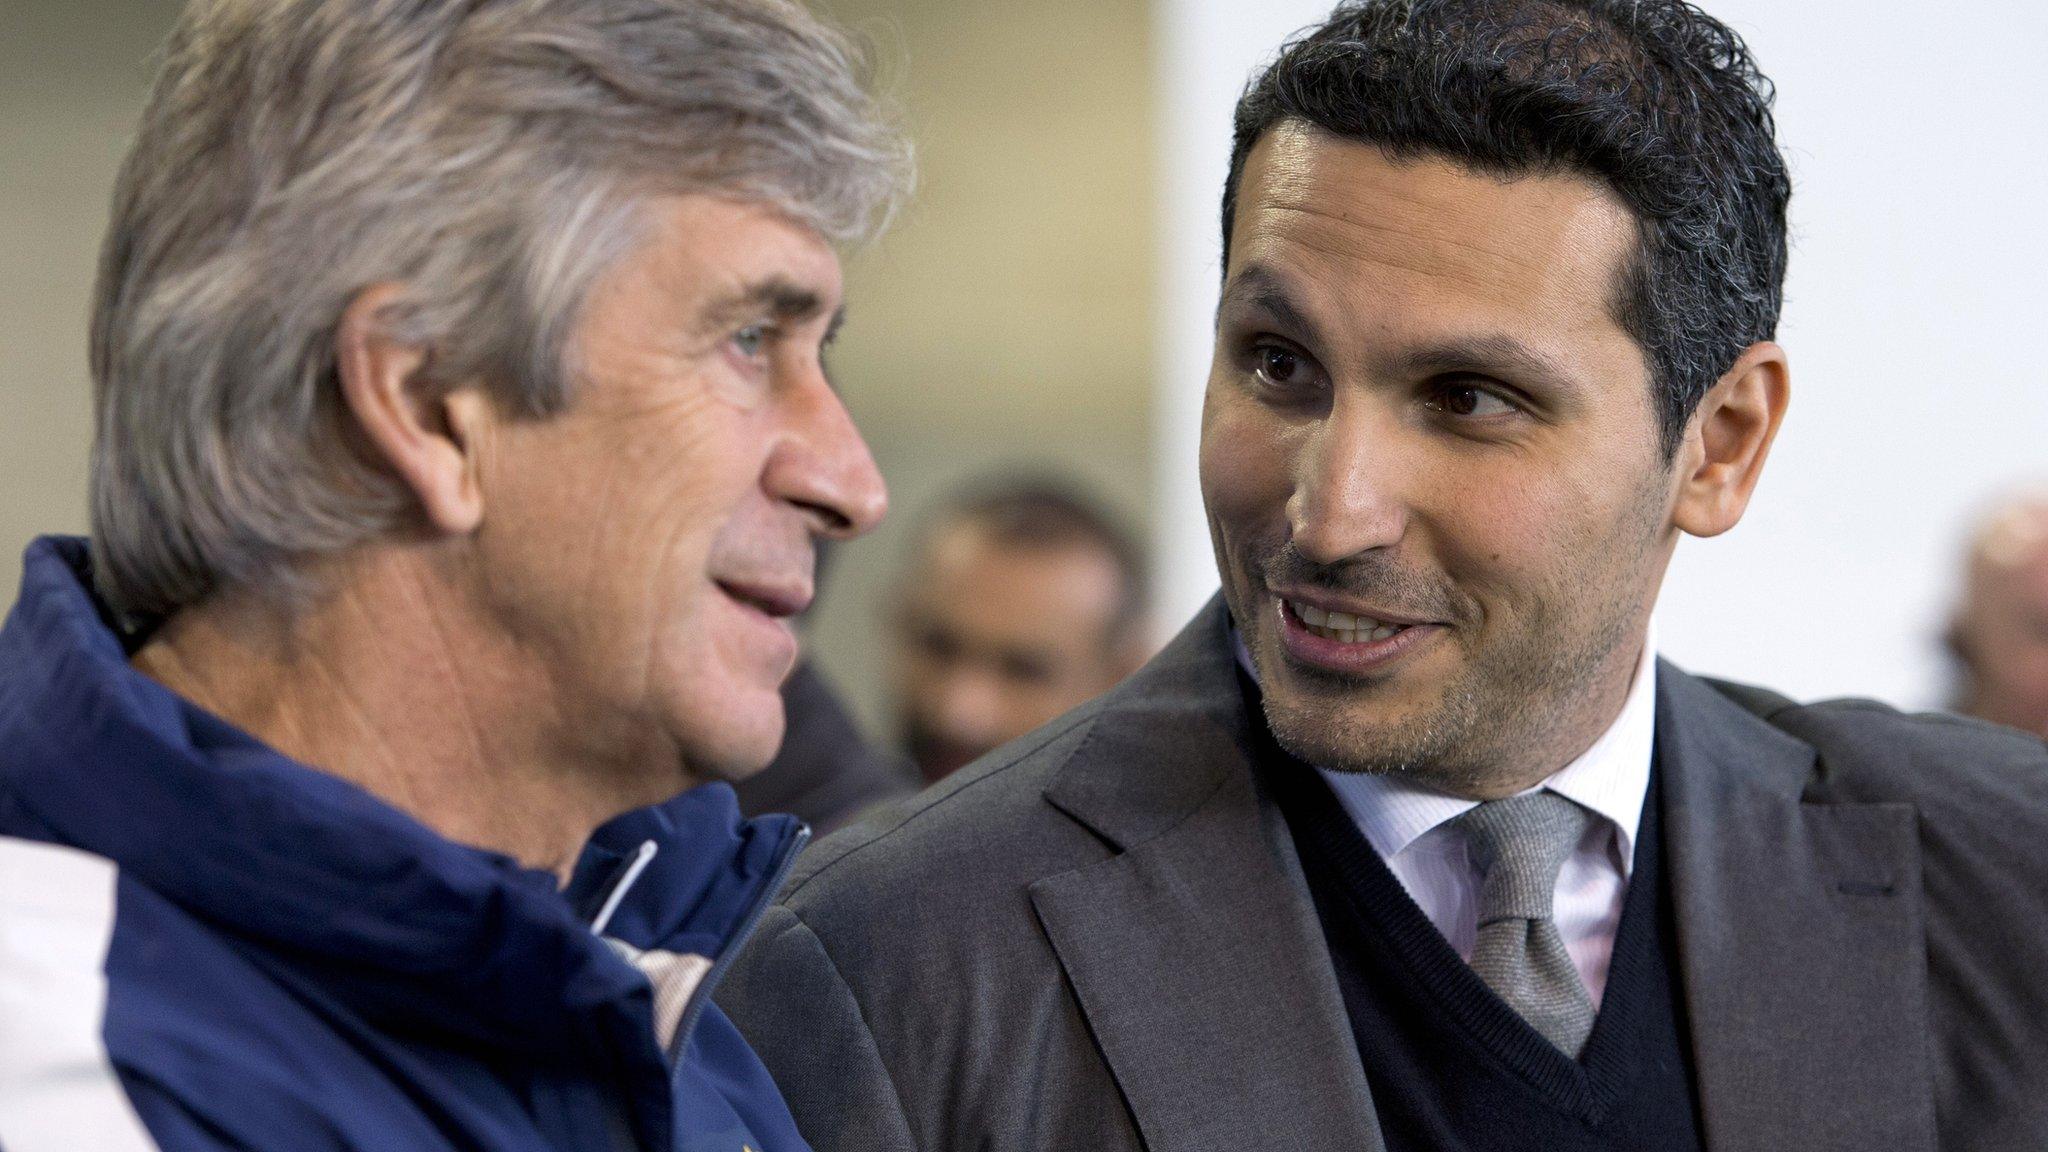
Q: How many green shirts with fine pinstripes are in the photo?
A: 0